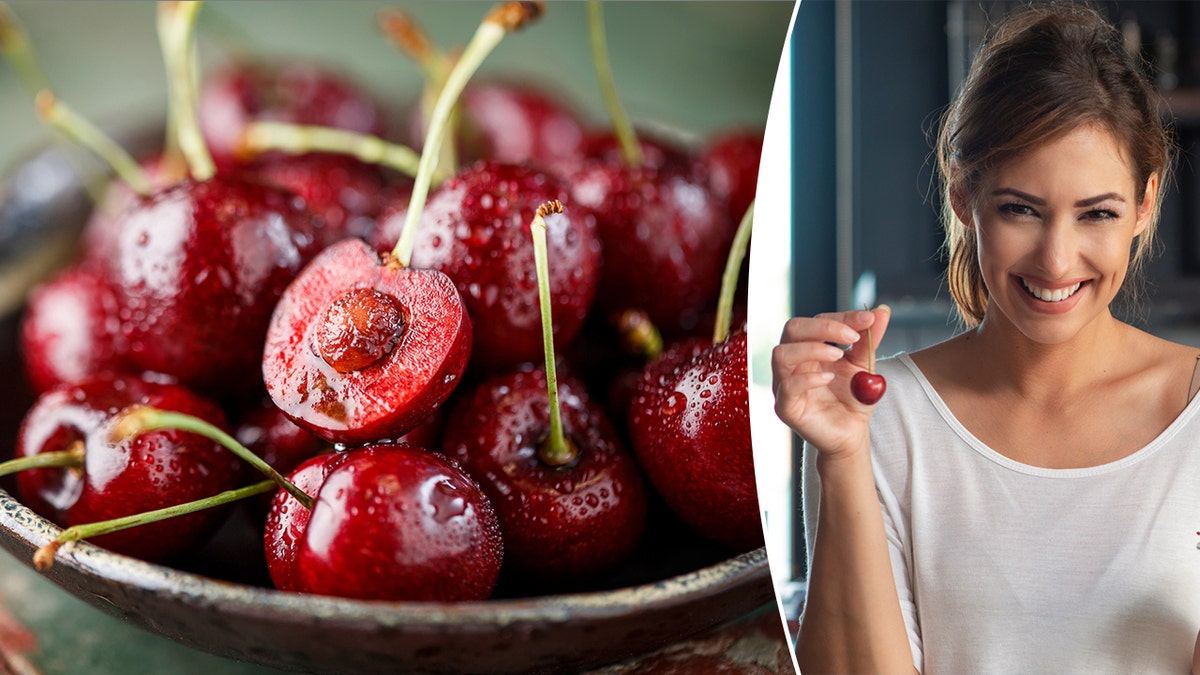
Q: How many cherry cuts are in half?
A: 1